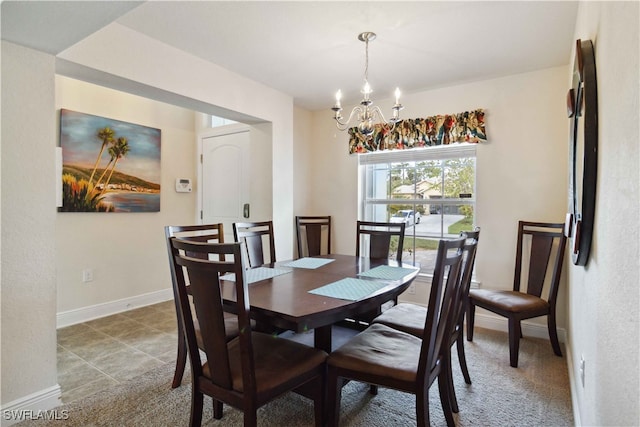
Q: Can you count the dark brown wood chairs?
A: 8